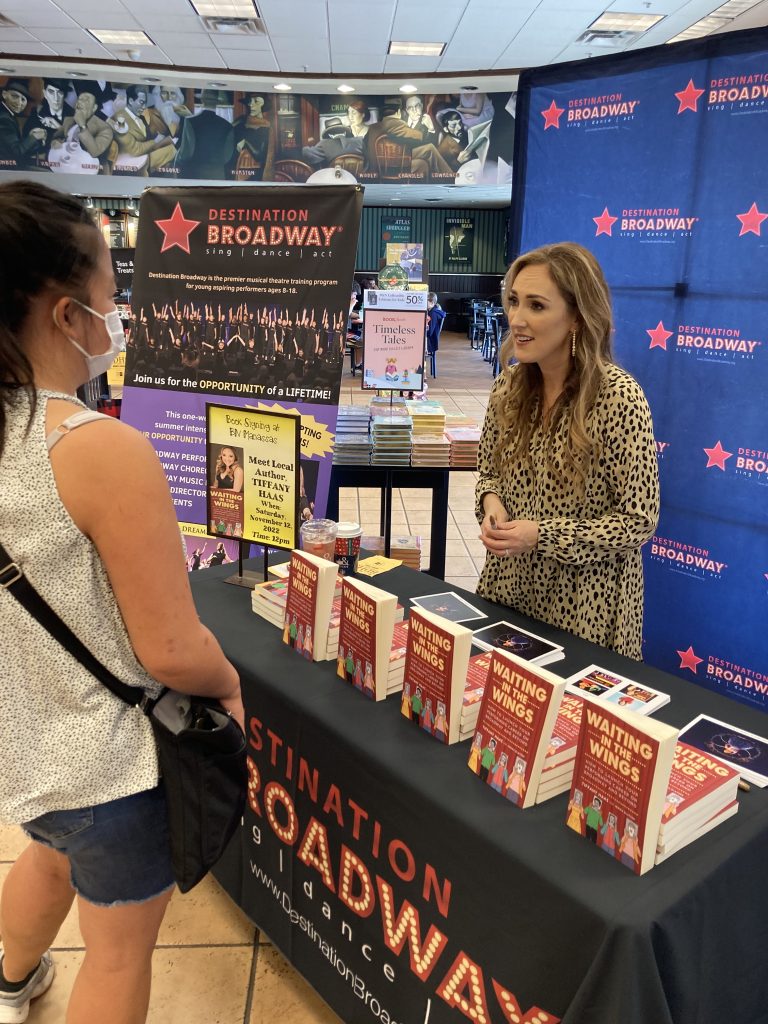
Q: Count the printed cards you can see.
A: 4